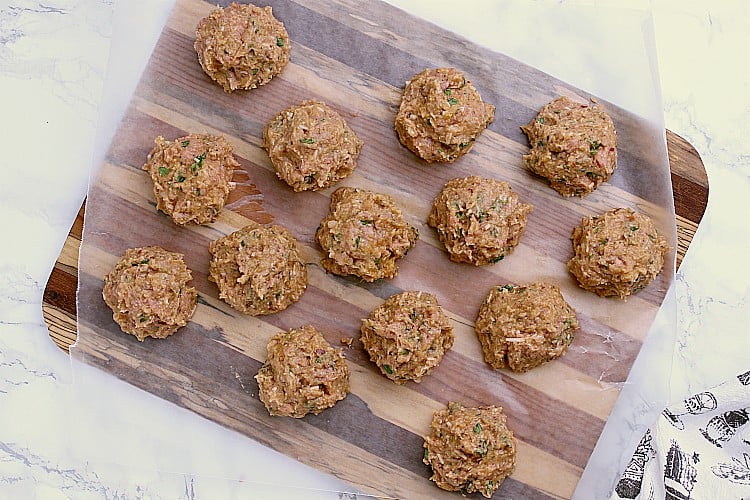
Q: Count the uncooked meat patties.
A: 14